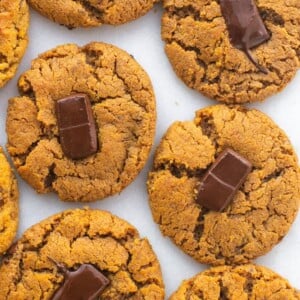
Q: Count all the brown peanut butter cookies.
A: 8